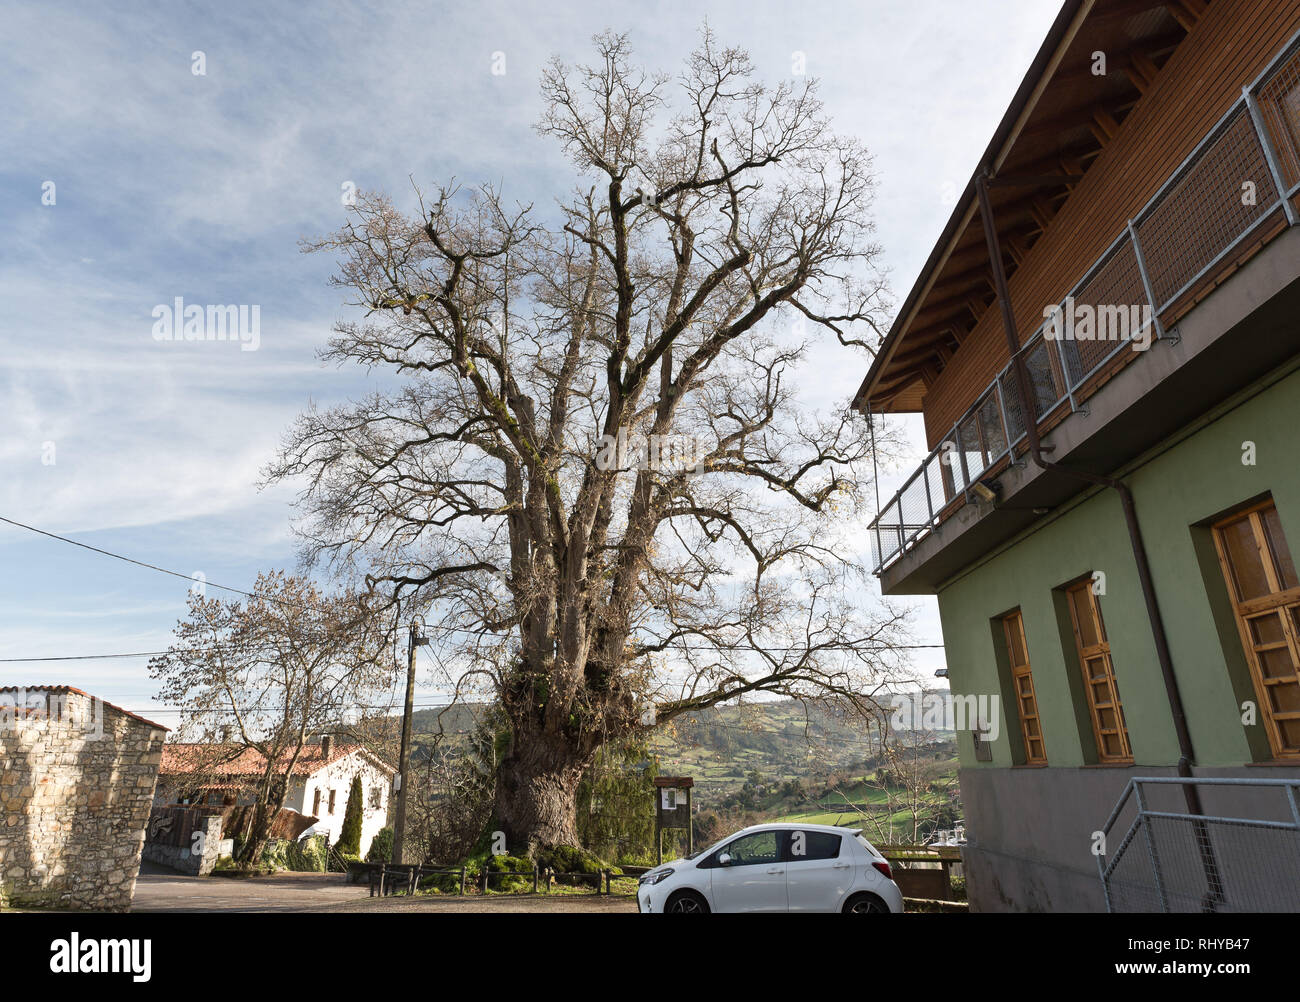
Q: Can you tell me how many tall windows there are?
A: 3